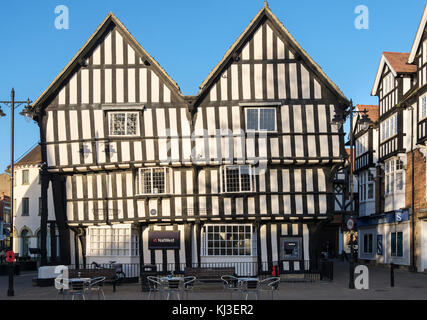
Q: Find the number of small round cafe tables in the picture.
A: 3